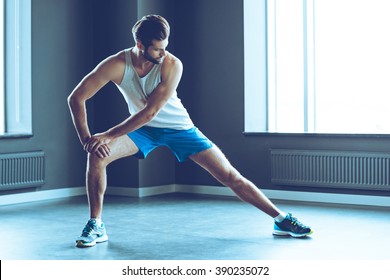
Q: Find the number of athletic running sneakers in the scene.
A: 2